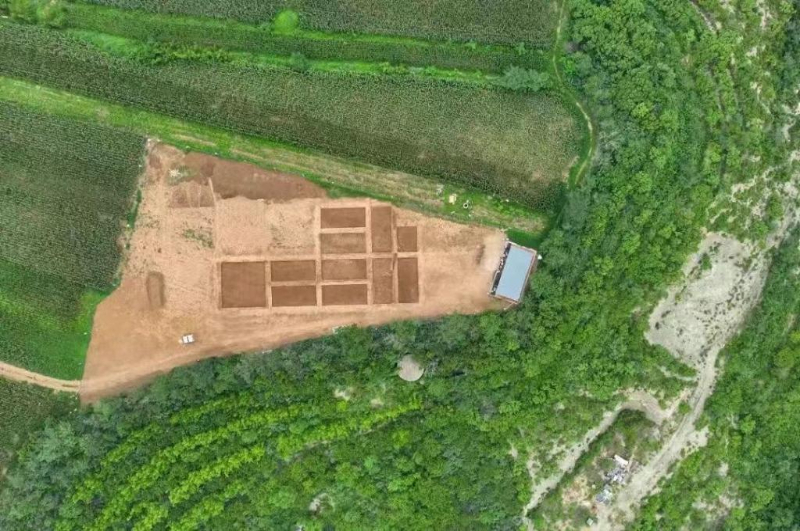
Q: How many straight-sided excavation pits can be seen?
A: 11